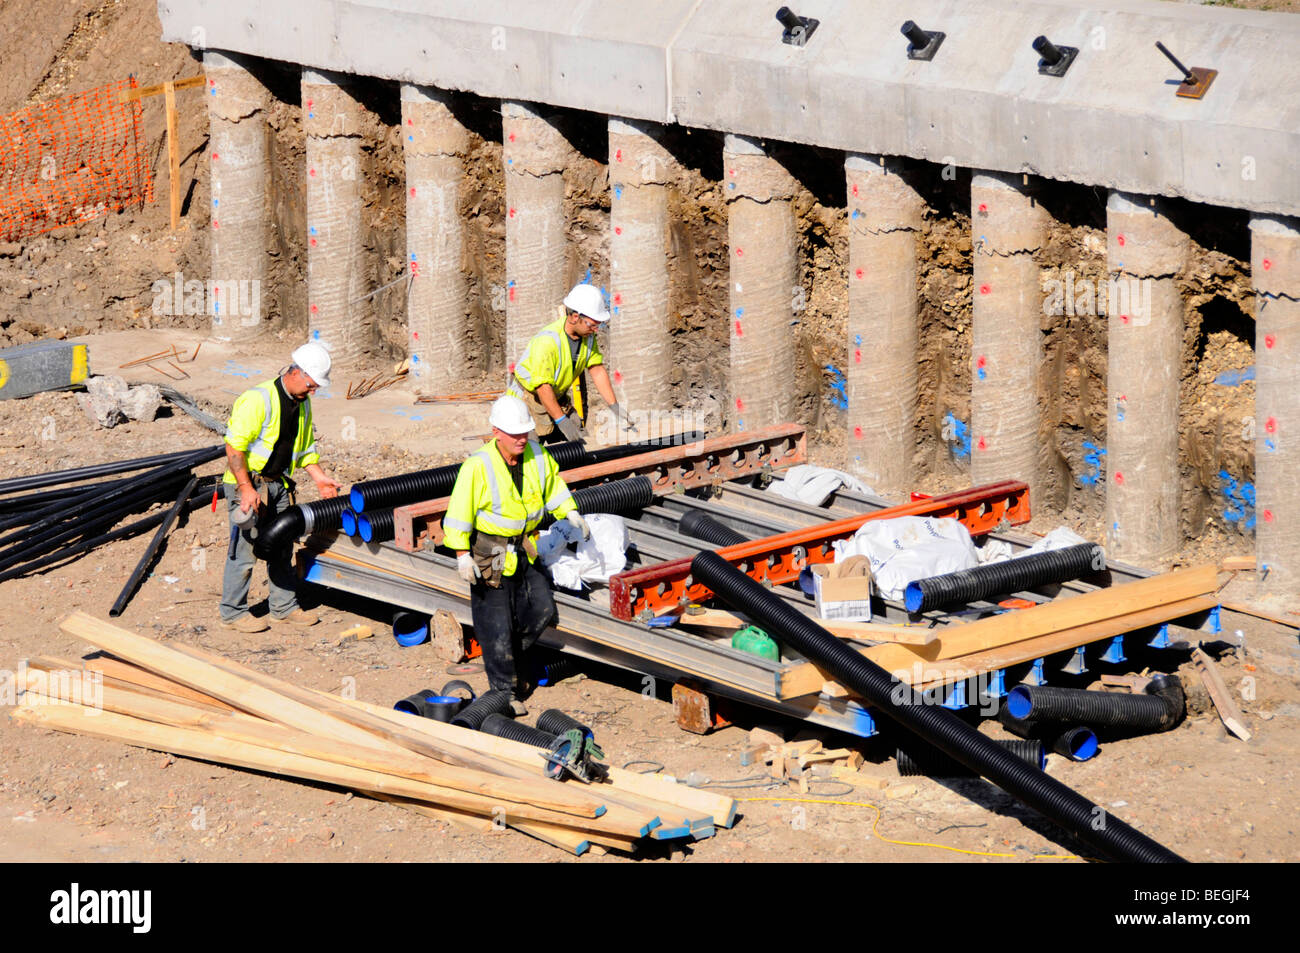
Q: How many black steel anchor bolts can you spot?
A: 3